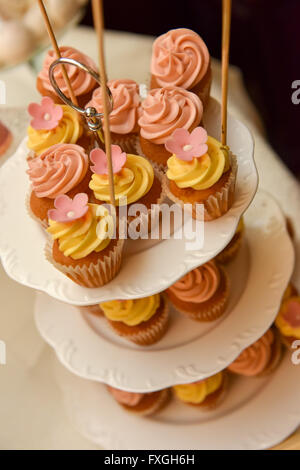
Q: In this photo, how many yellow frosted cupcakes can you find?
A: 8